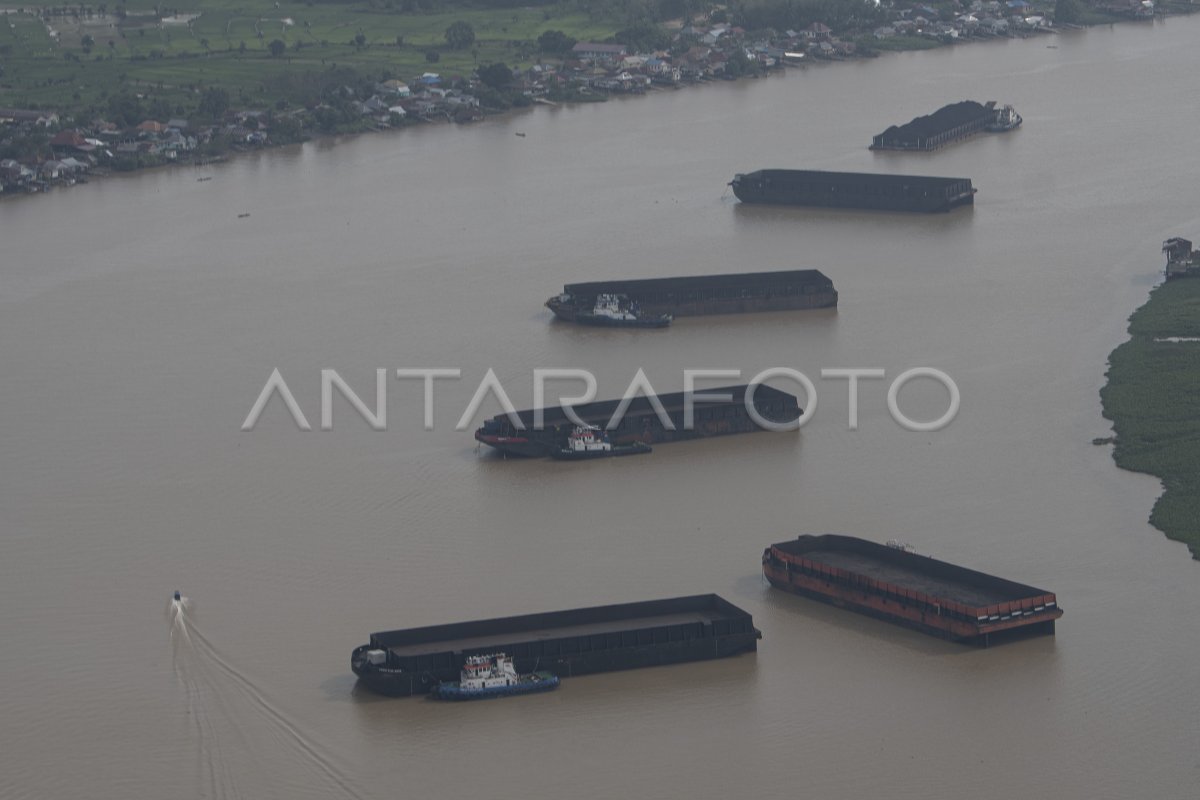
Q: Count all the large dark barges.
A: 6